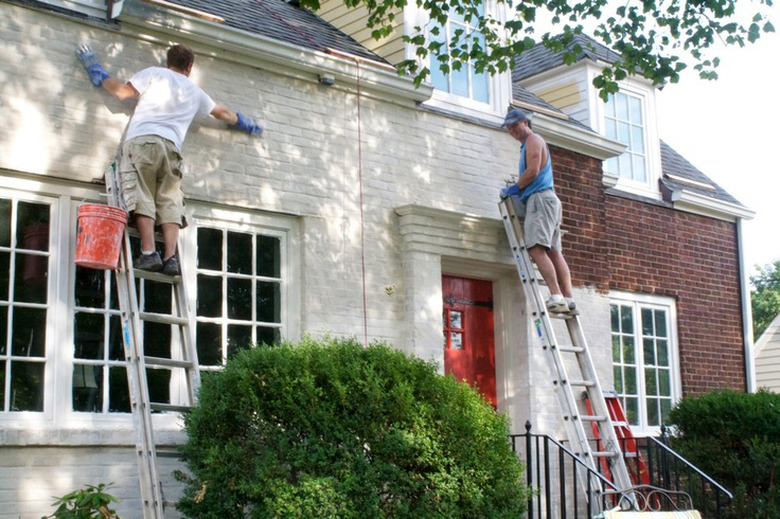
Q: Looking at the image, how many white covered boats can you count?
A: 0